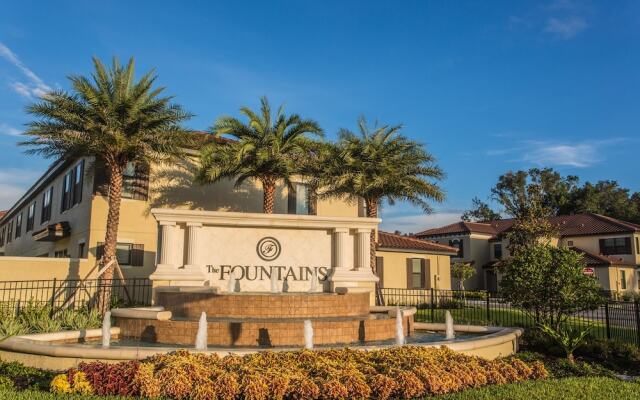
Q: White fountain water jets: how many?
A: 8